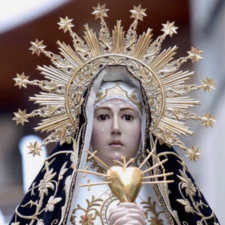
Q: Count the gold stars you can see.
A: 12